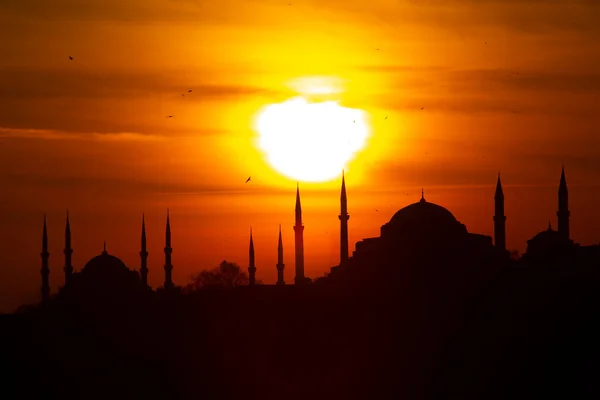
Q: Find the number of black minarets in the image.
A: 10